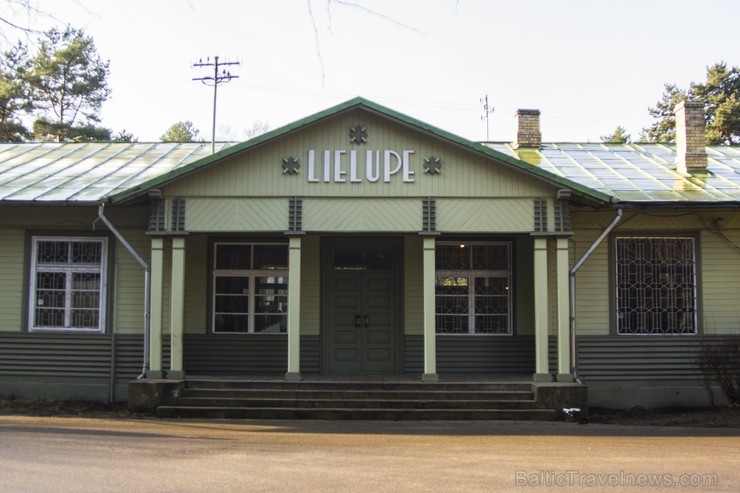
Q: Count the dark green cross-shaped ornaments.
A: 3